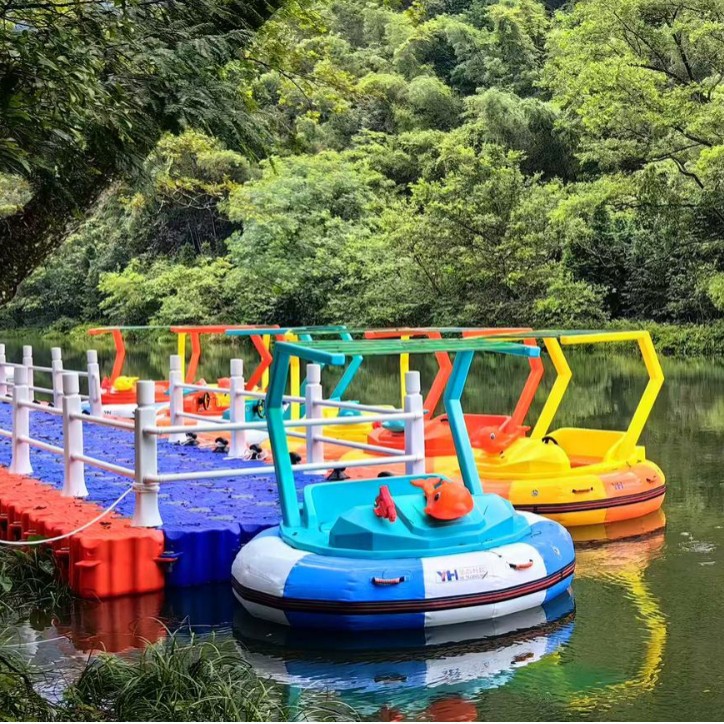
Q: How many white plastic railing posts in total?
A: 11